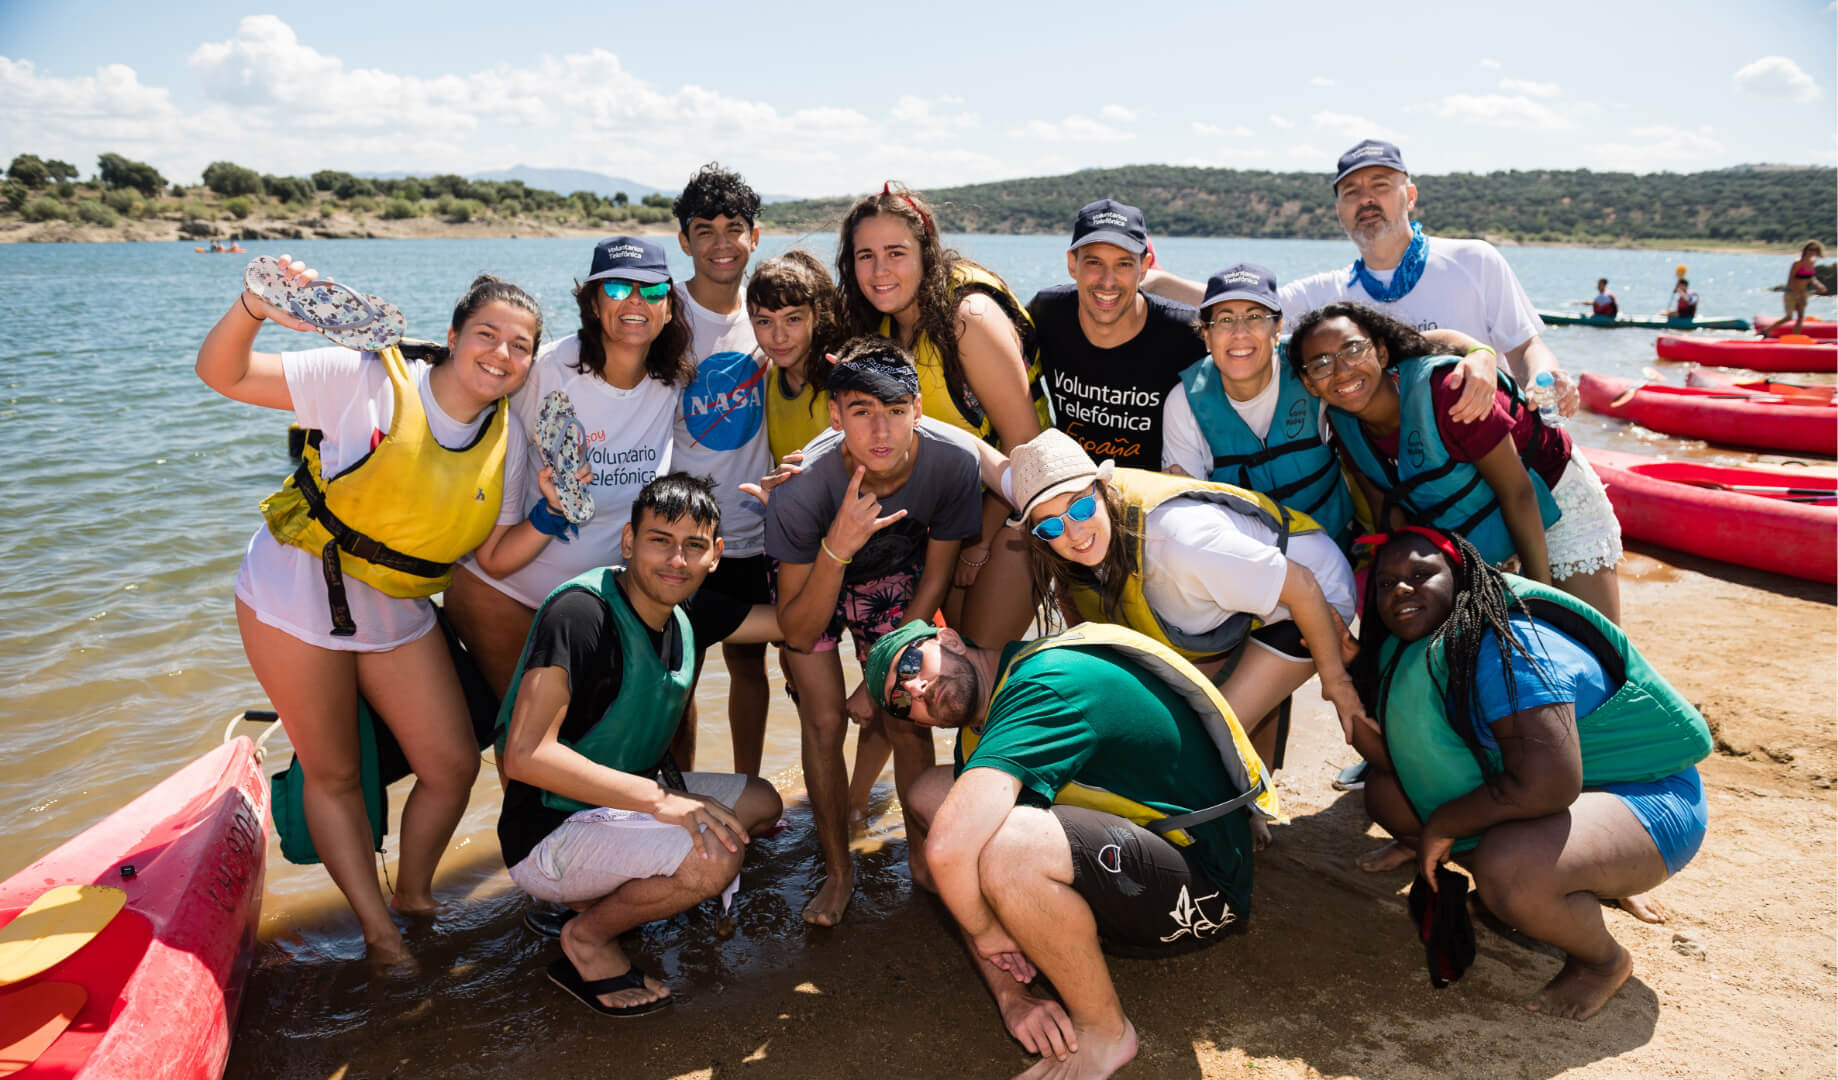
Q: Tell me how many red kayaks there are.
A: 6